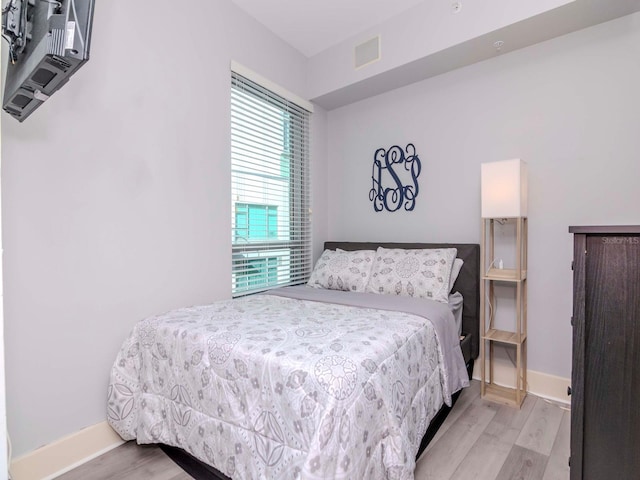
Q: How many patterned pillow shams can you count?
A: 2